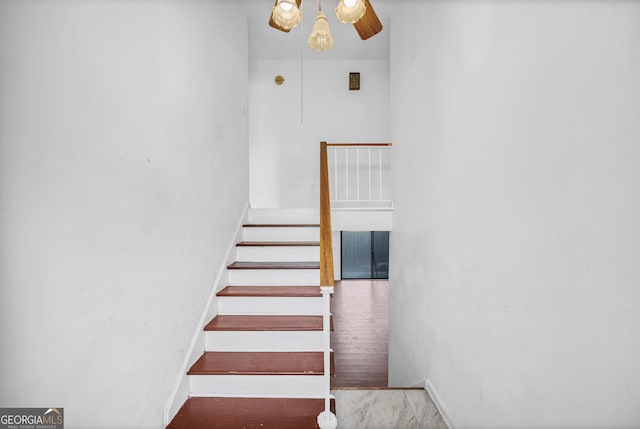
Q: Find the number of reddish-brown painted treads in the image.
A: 7